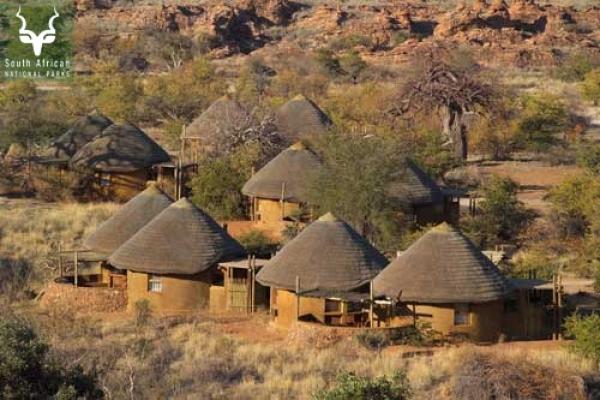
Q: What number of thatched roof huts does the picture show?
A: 10